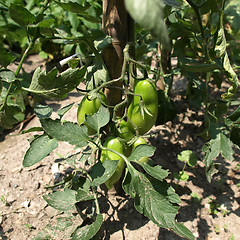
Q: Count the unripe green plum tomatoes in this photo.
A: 5